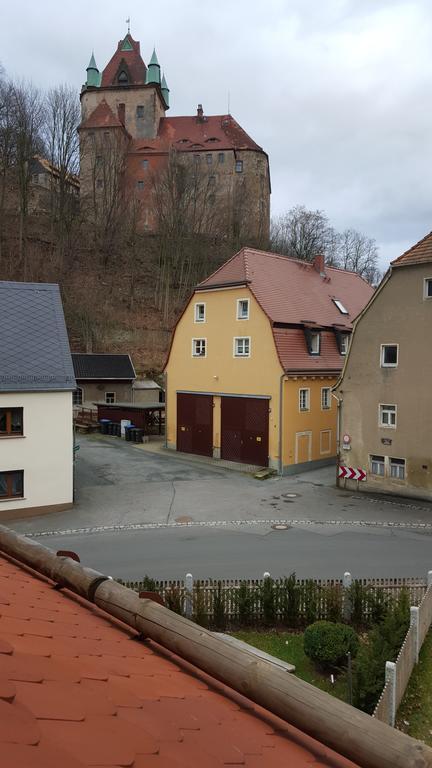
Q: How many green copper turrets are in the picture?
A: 3